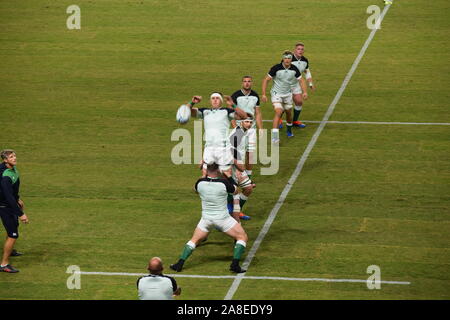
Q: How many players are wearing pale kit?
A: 7